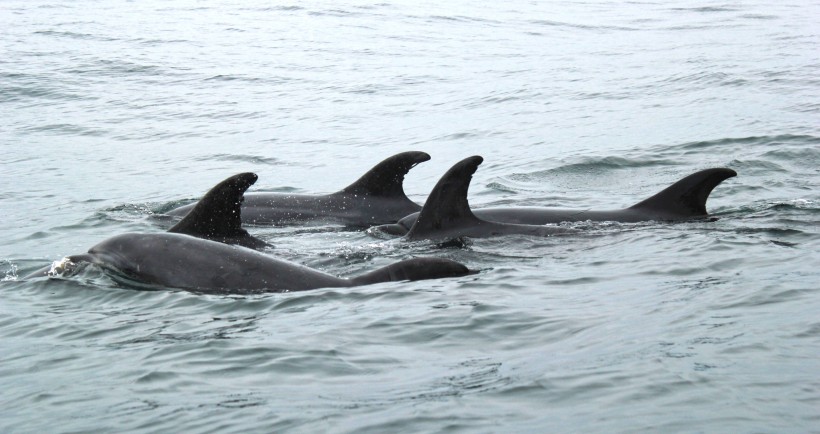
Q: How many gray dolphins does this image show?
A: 5